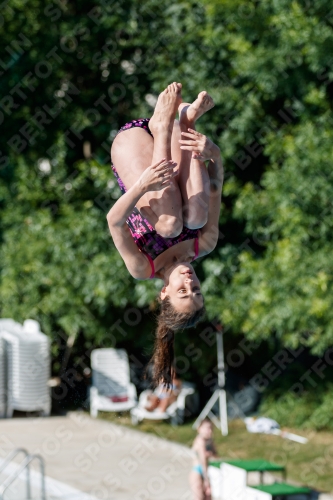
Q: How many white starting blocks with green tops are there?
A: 2